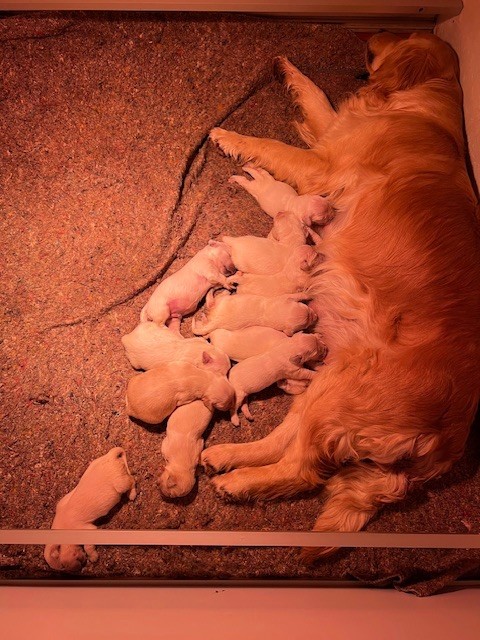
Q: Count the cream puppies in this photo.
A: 11